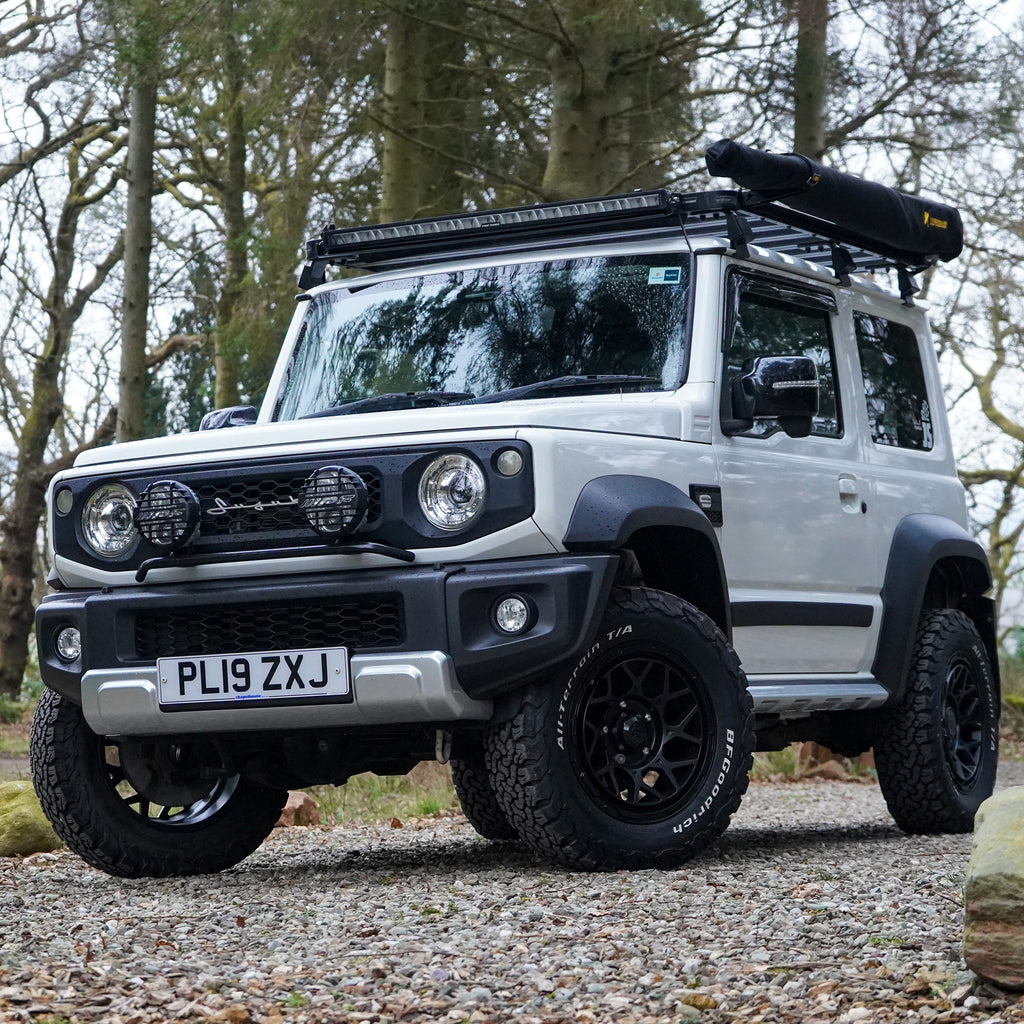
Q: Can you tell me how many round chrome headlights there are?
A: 2